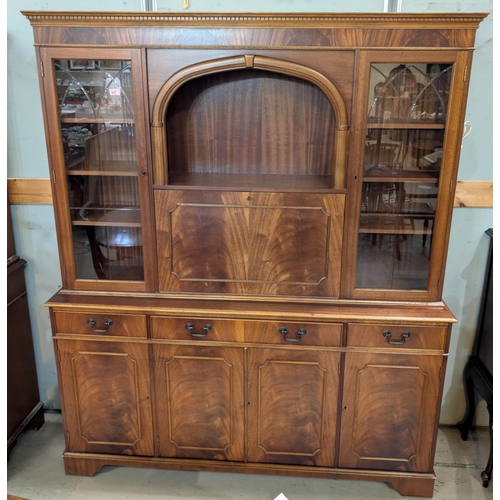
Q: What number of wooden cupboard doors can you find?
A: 4